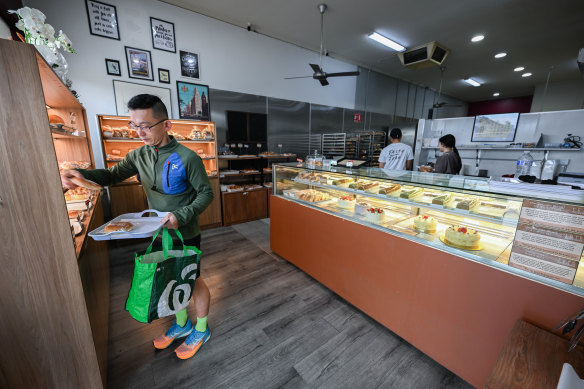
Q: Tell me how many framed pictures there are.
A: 9